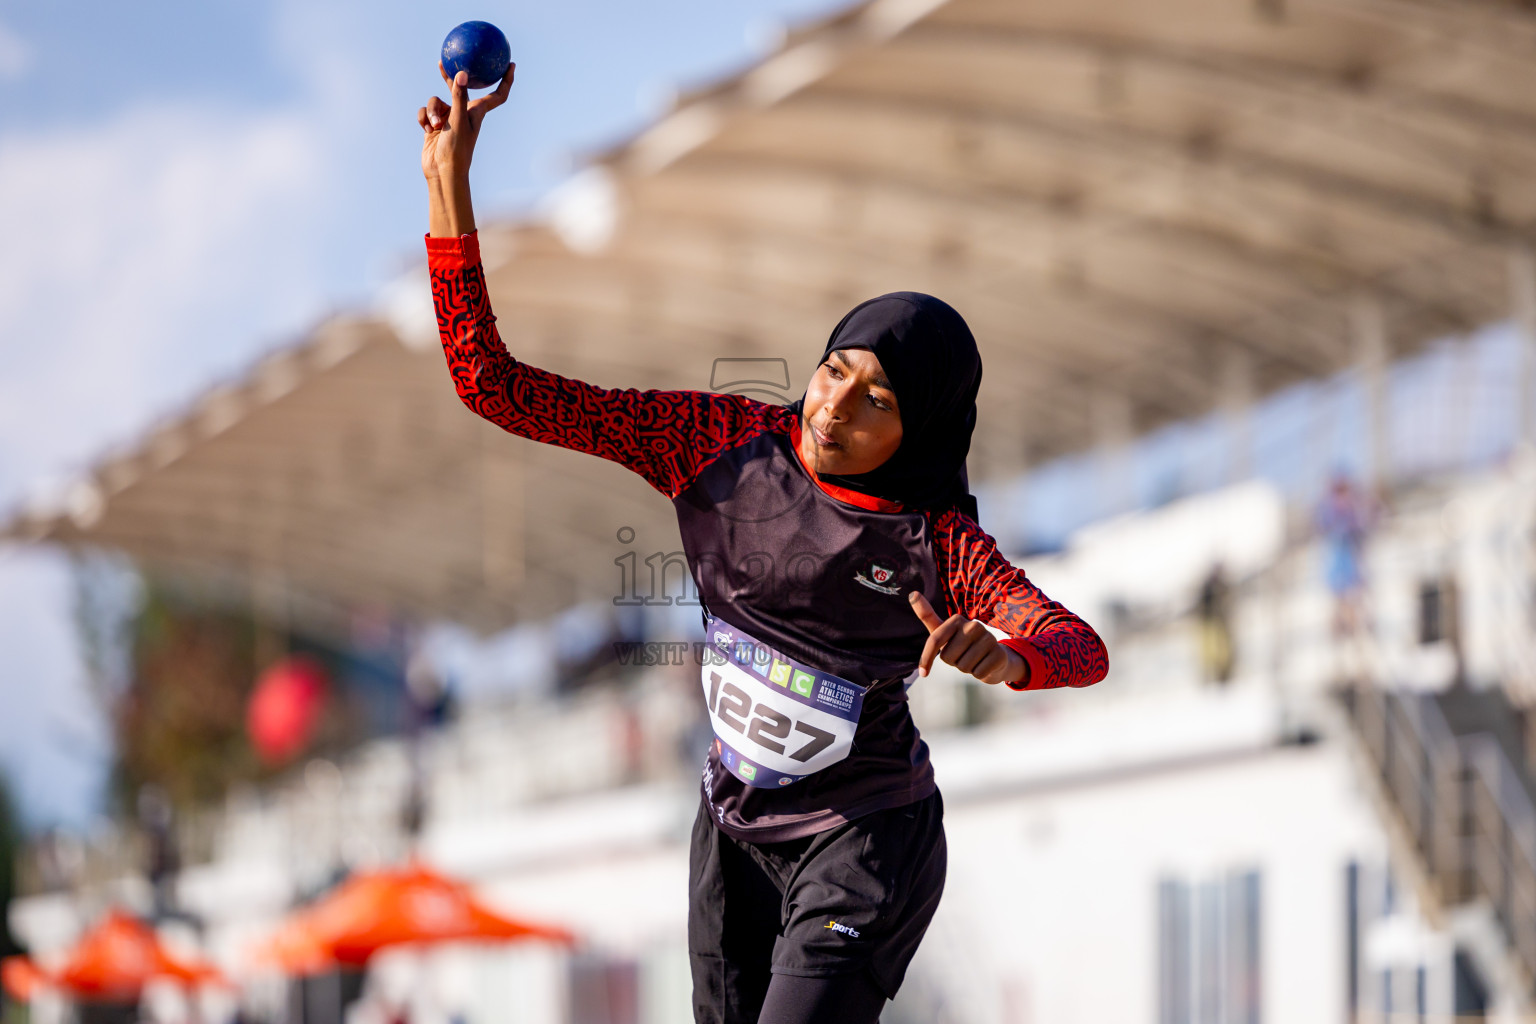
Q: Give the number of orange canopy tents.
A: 2